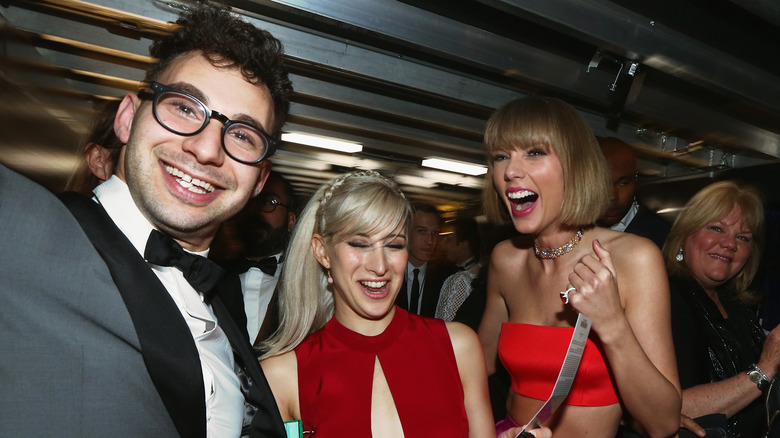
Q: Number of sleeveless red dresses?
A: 1